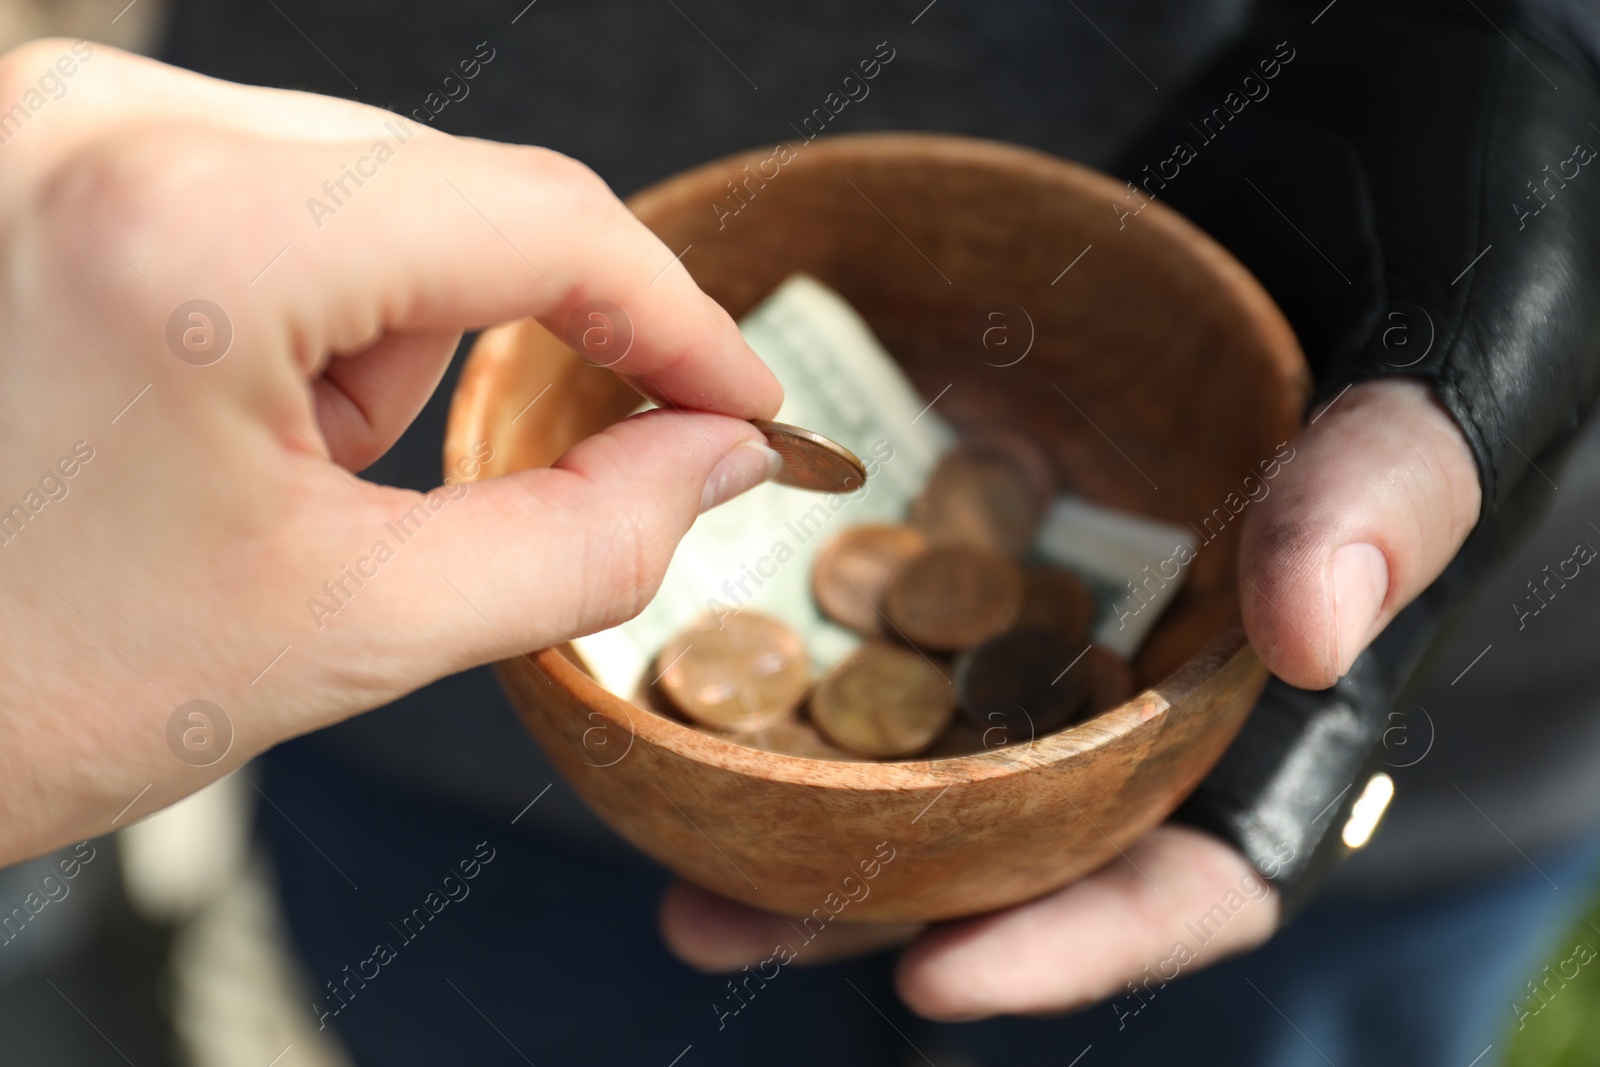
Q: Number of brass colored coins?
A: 2